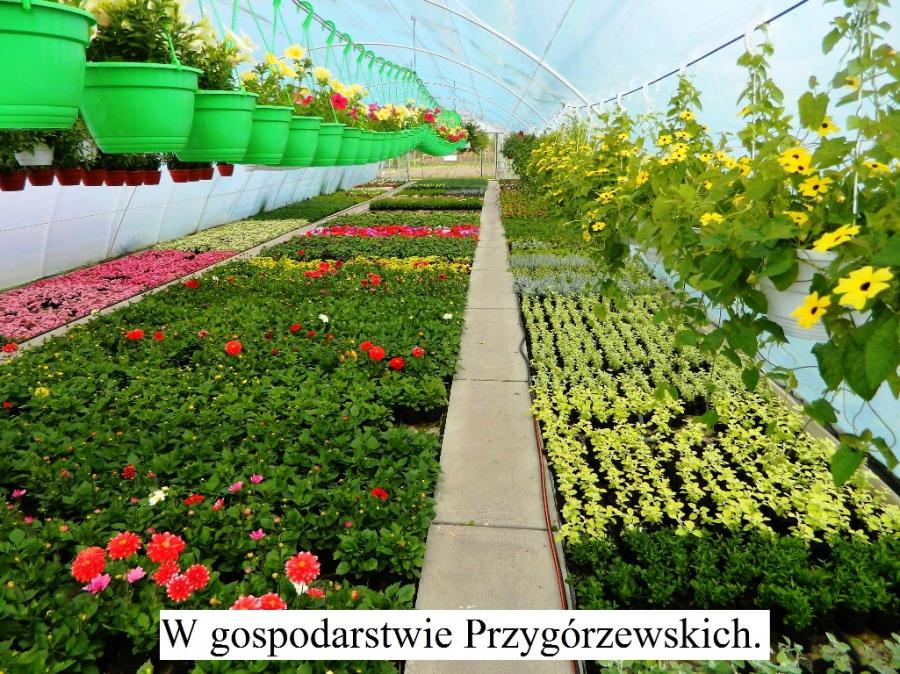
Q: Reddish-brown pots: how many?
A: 11